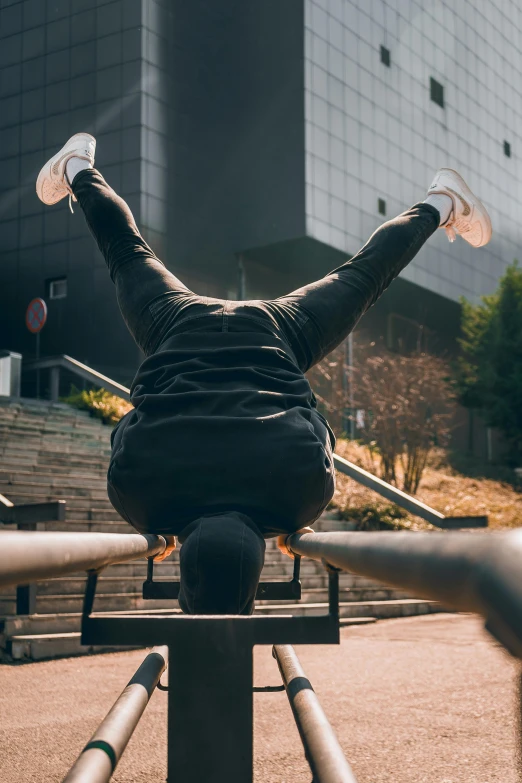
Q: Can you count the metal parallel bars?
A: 4